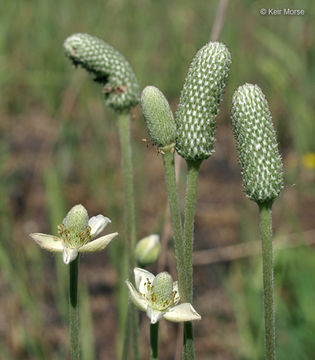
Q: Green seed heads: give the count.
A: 4